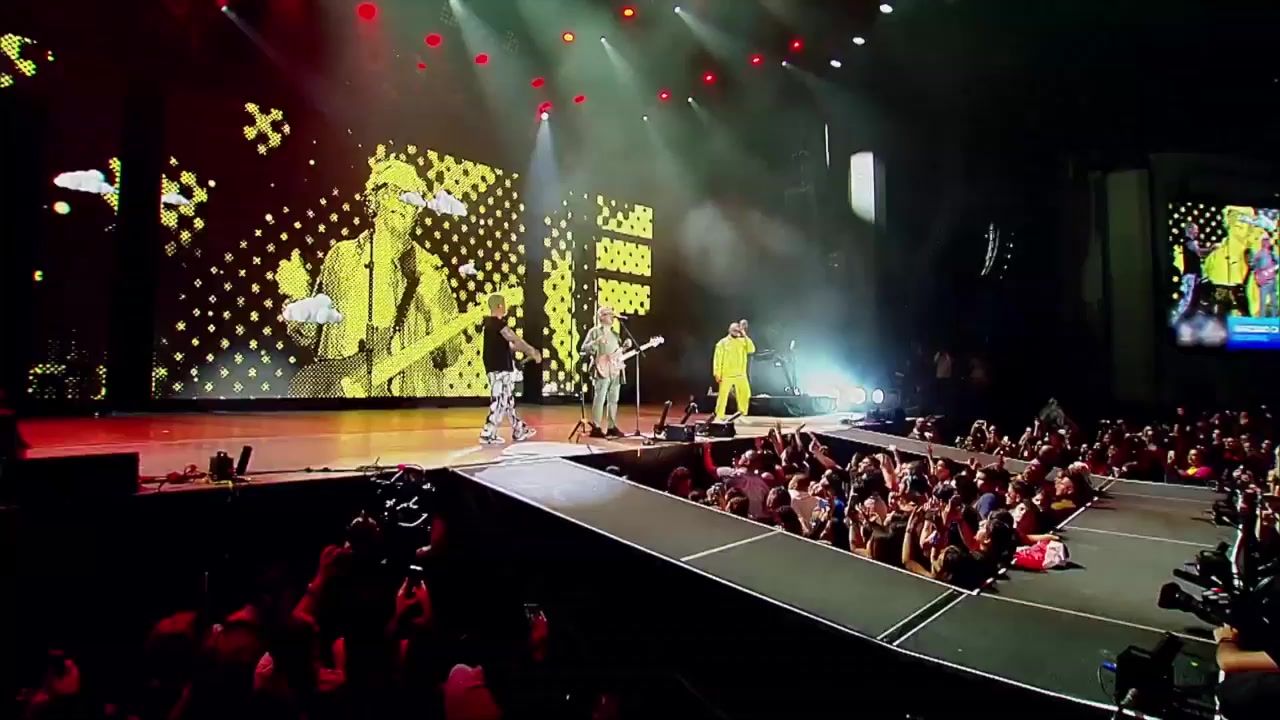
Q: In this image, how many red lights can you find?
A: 13